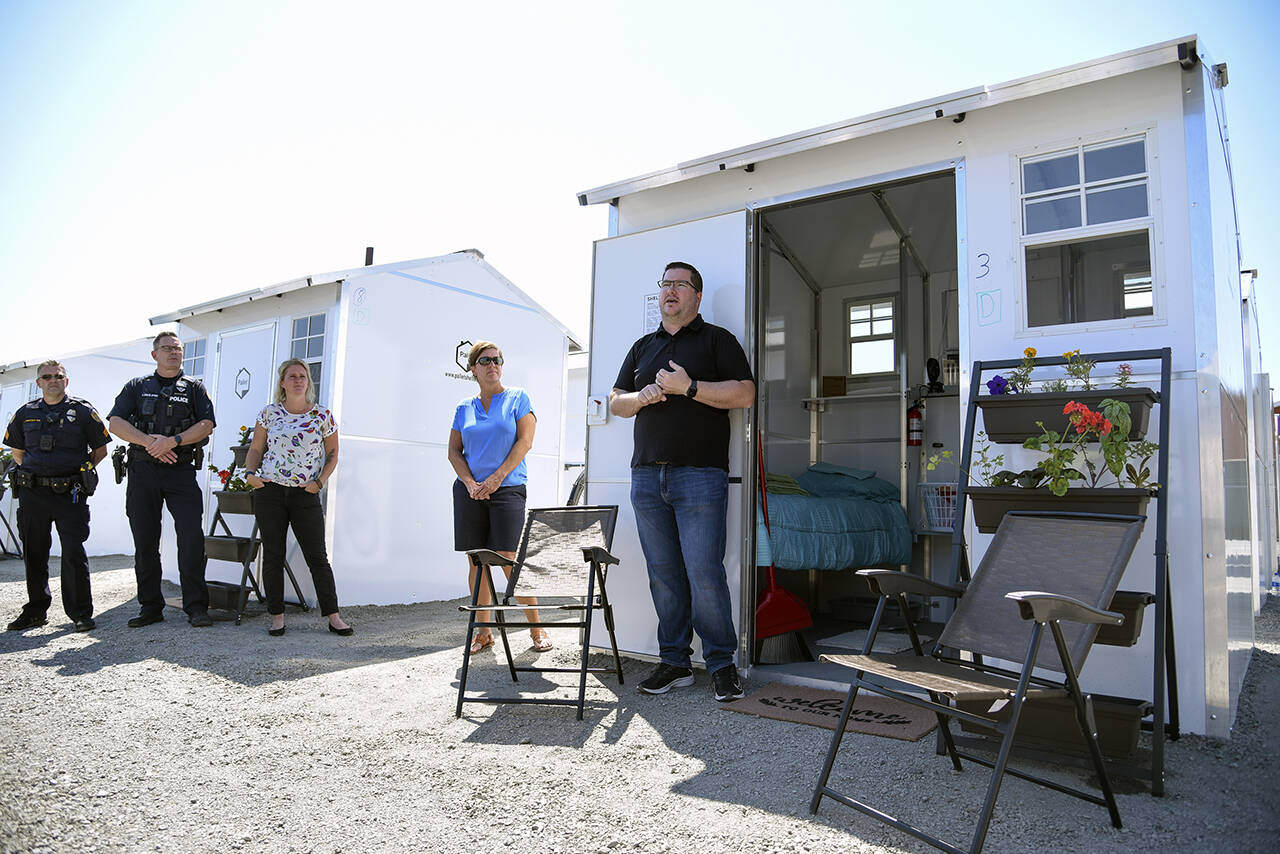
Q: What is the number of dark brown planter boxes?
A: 8